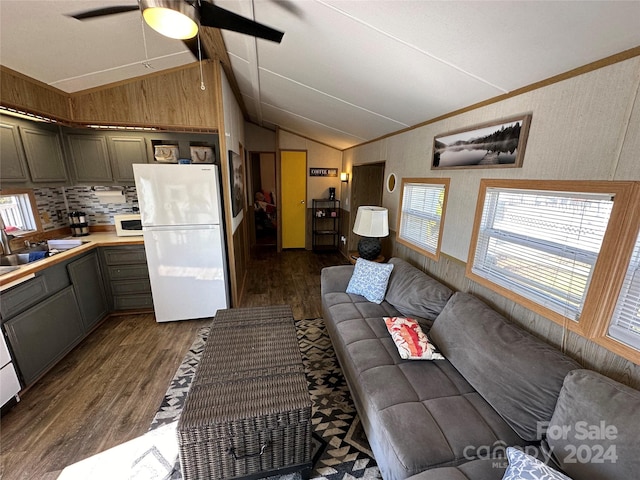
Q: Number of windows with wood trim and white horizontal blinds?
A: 3